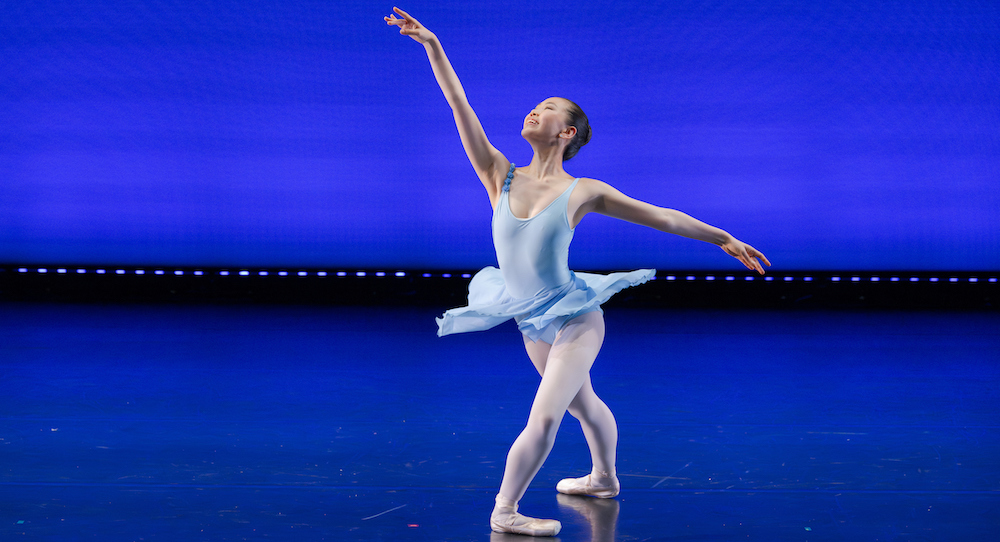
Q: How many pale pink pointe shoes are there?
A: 2